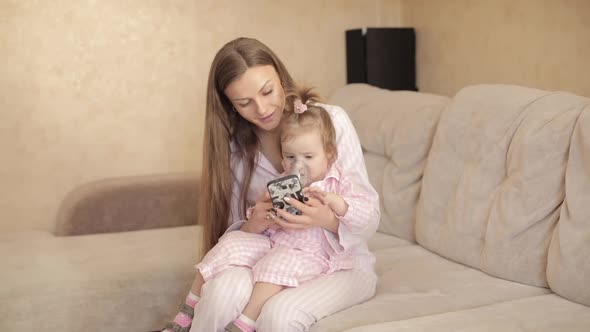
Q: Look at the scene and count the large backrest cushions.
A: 3